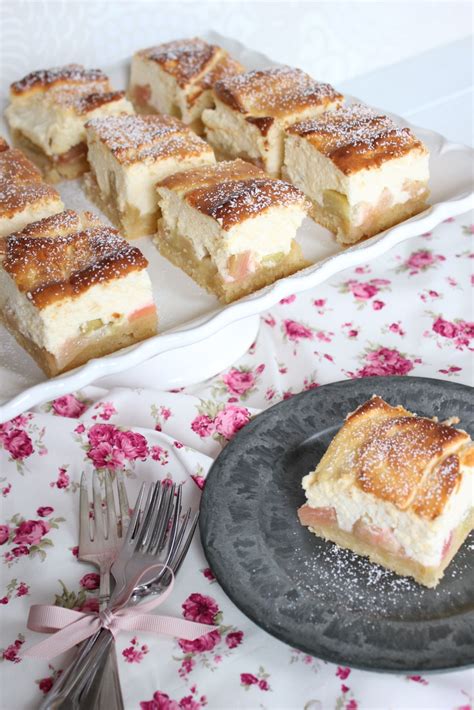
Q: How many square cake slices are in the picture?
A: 9